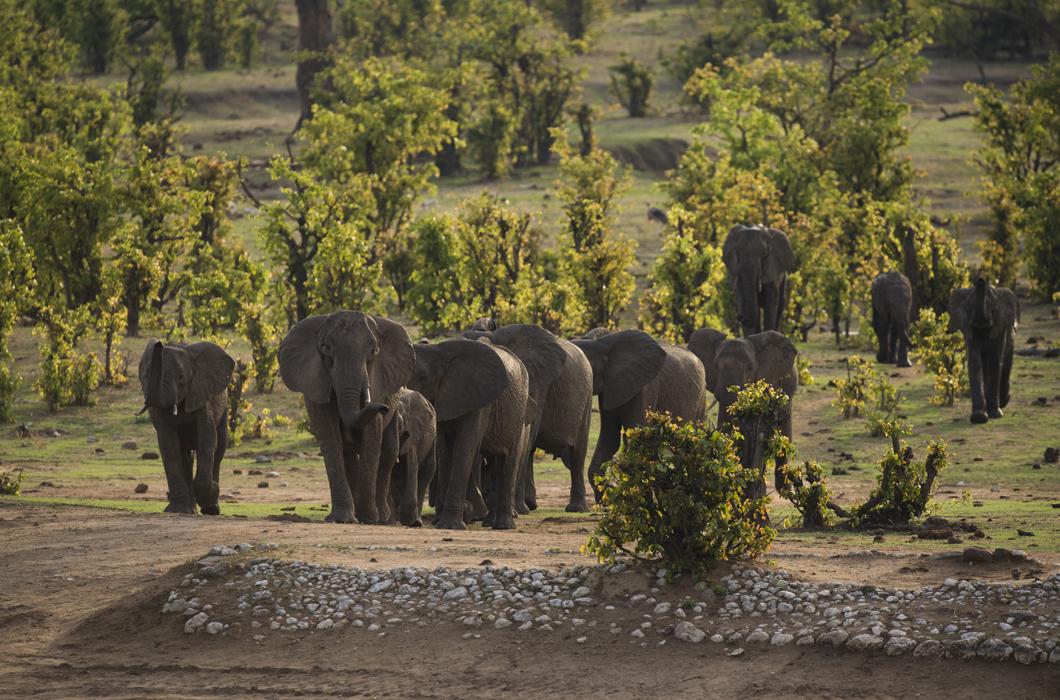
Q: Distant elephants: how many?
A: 3